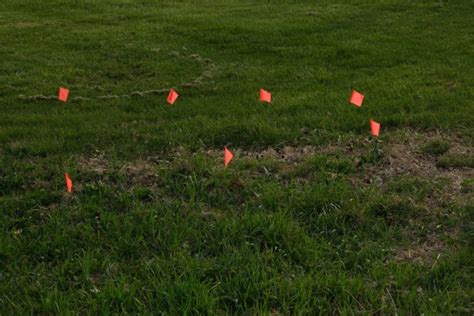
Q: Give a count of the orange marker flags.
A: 7